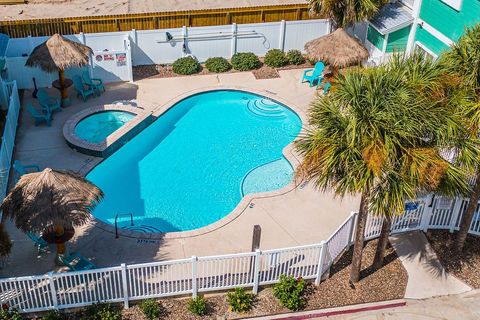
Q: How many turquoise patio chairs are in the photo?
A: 9